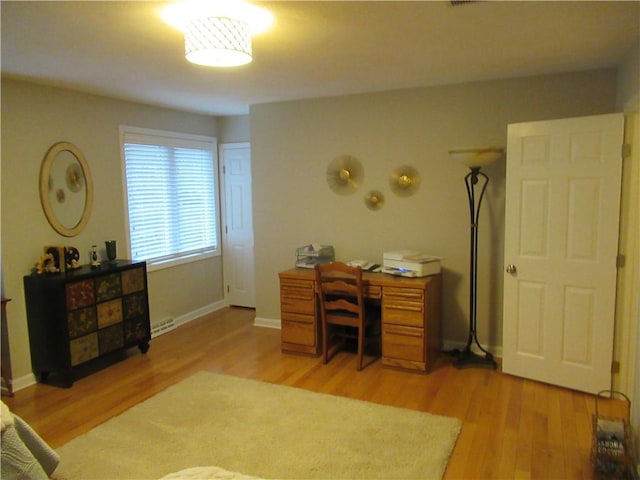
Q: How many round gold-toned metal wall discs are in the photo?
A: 3